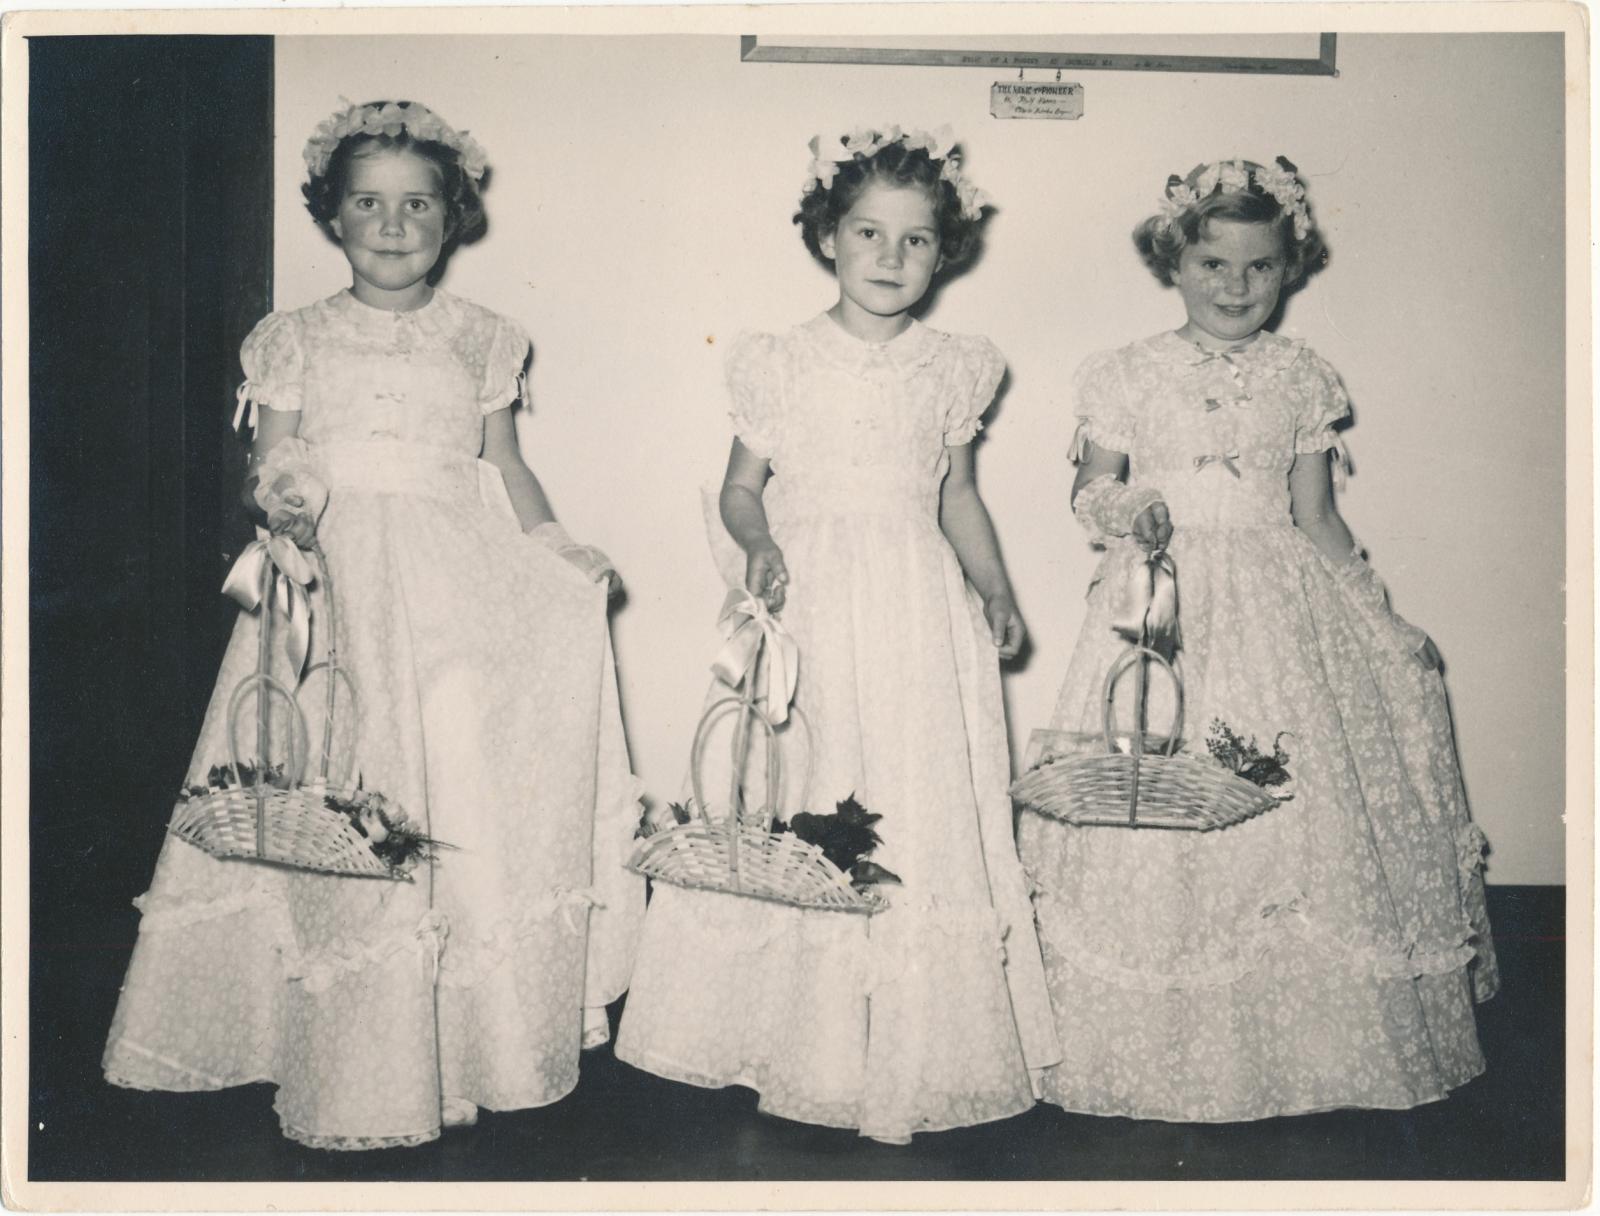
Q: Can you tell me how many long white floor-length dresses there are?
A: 3